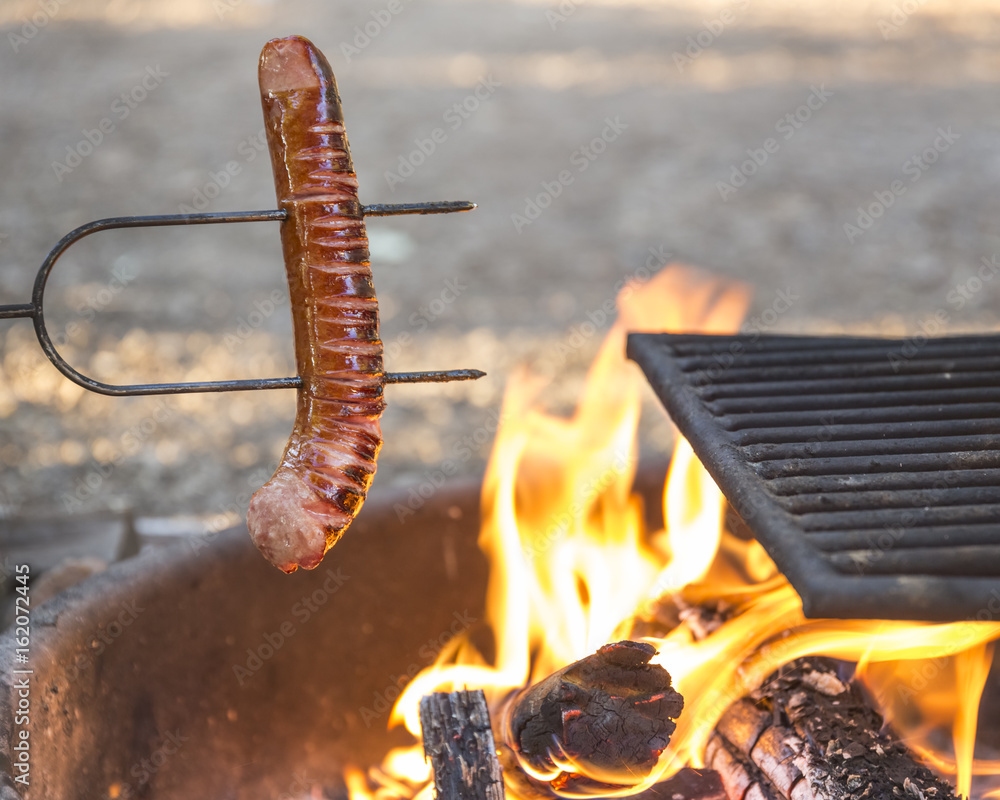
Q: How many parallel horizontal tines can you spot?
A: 2